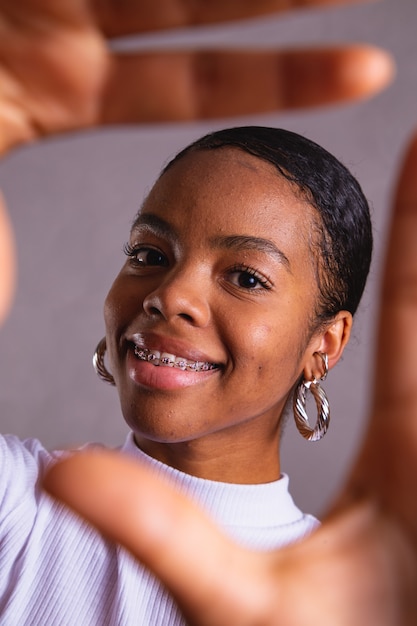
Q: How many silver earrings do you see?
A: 3